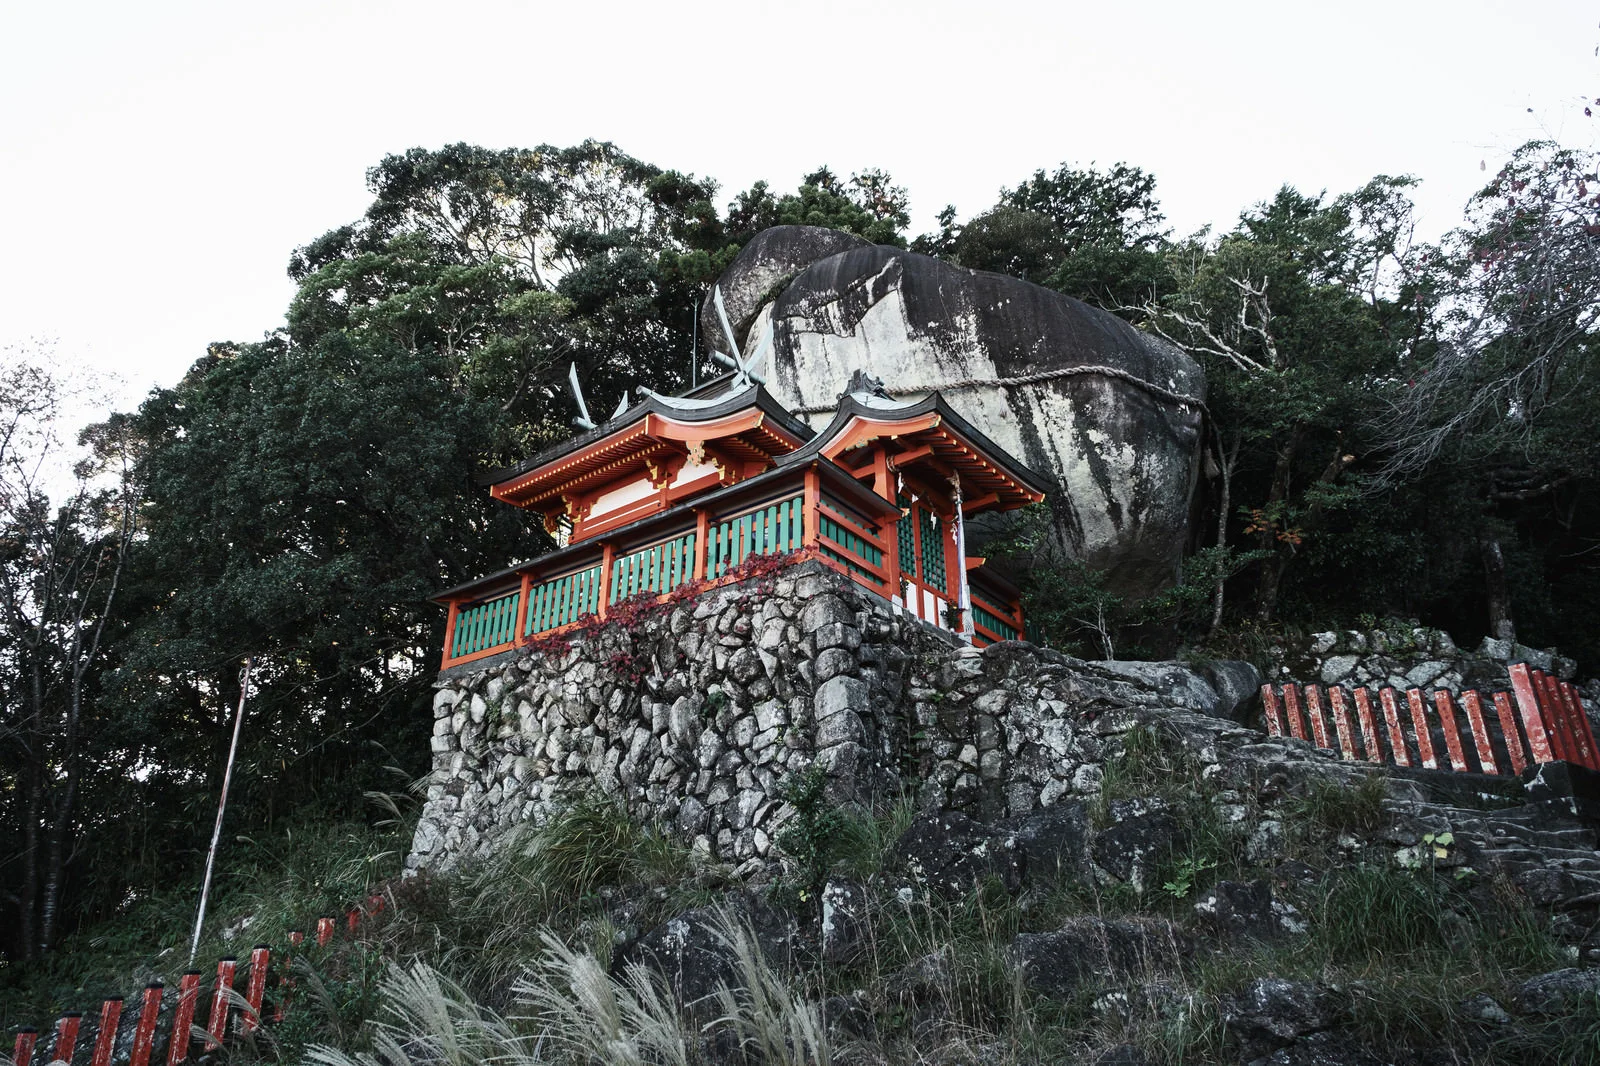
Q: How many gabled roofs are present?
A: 2